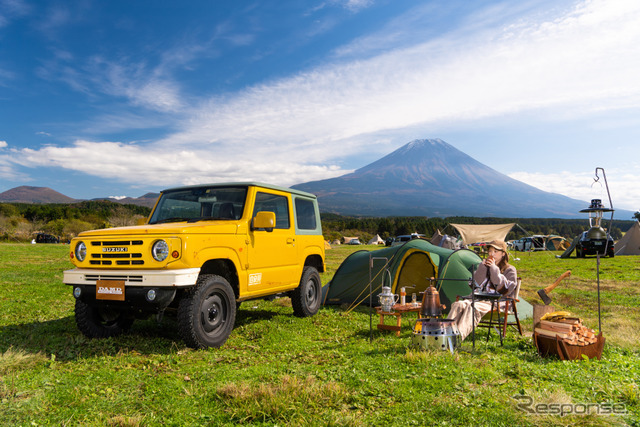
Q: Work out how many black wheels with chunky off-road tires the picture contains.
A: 3